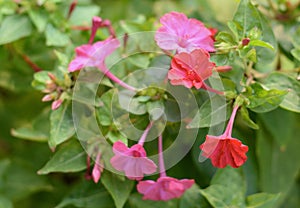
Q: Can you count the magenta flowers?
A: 4